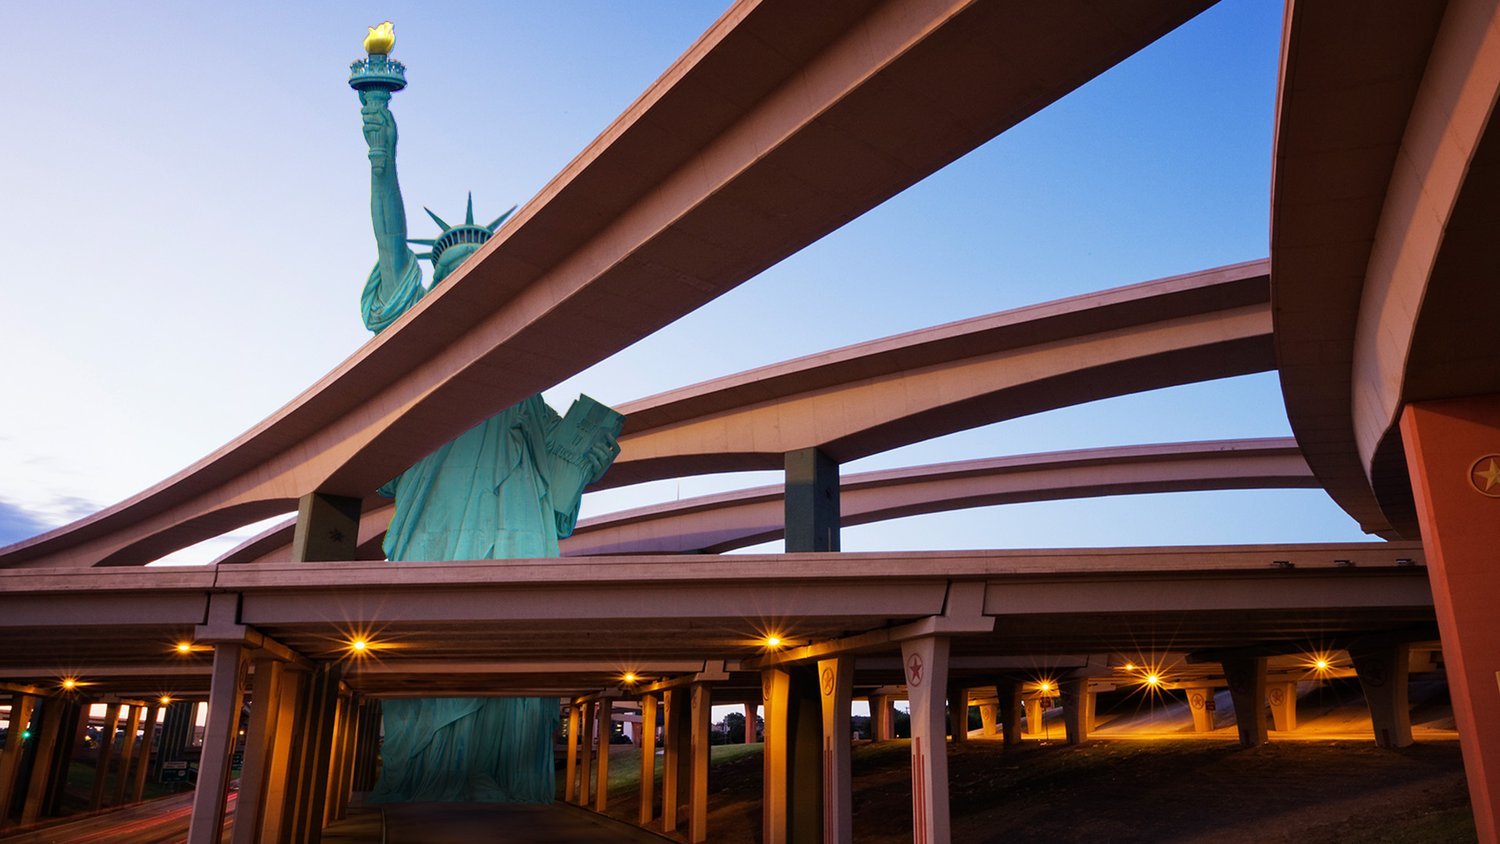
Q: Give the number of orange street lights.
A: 10